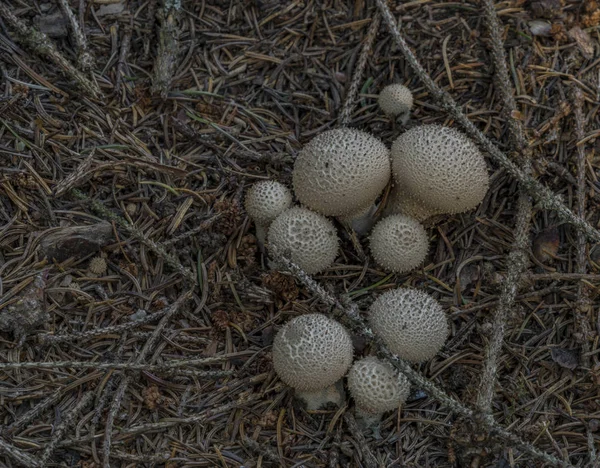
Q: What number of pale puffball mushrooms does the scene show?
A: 9